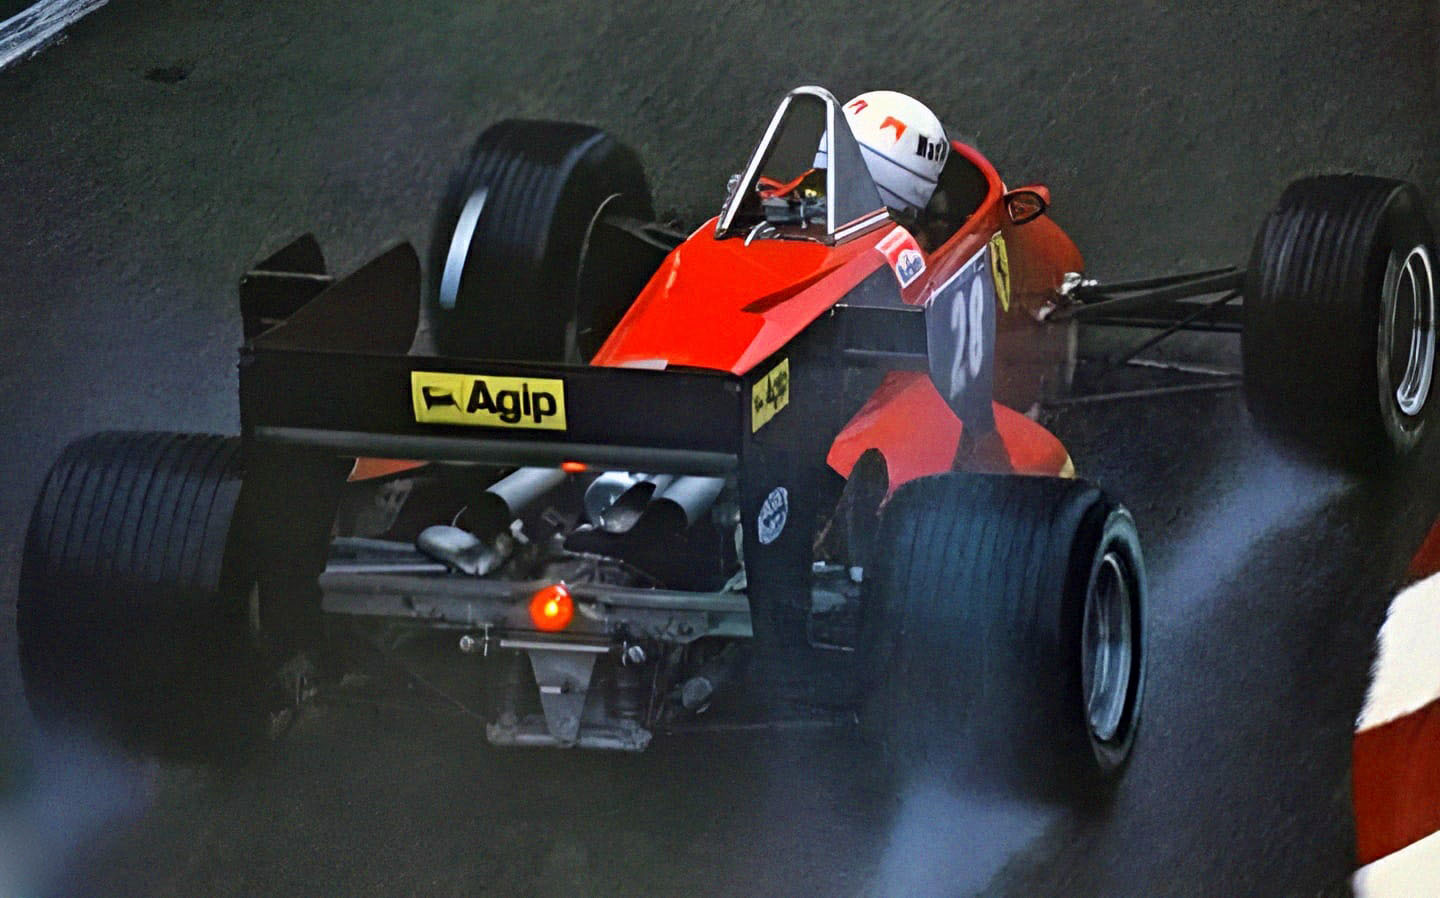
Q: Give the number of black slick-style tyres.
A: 4